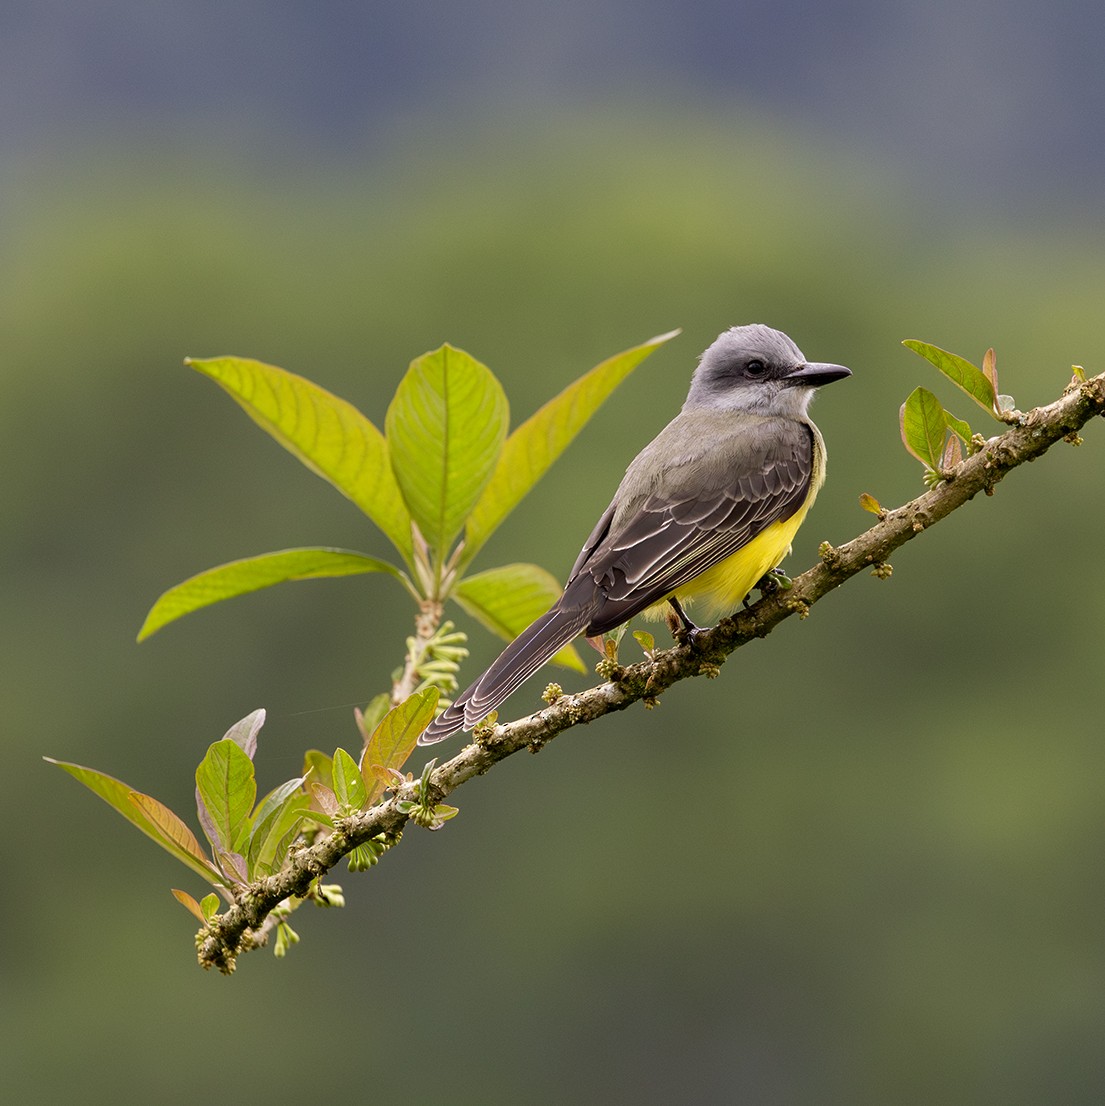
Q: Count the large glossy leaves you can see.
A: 5